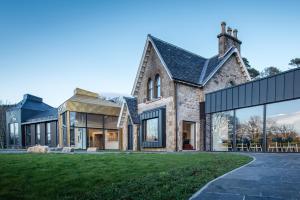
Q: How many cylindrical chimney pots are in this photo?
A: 3